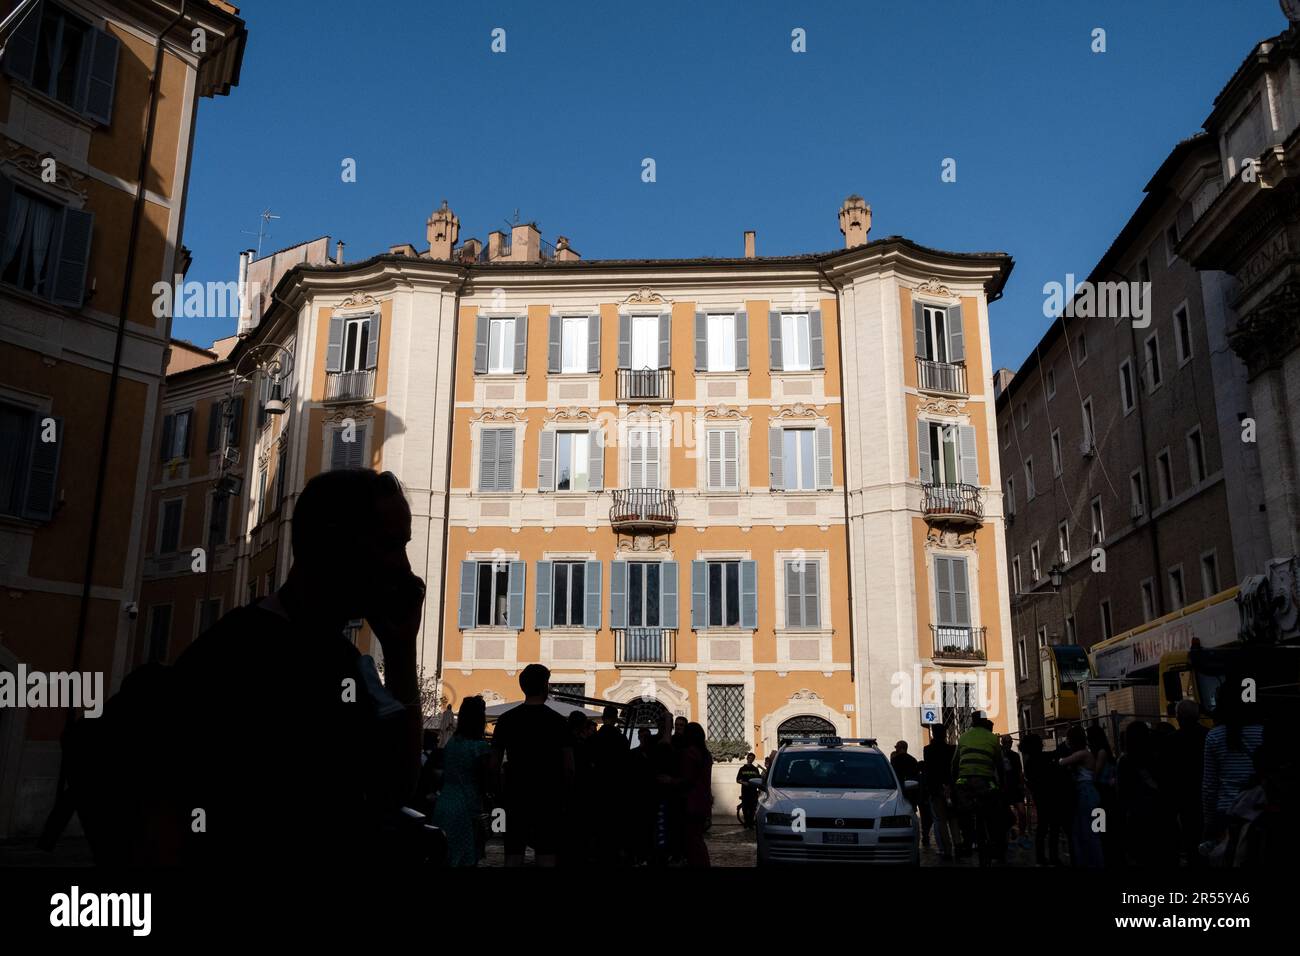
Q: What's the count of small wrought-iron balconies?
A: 7